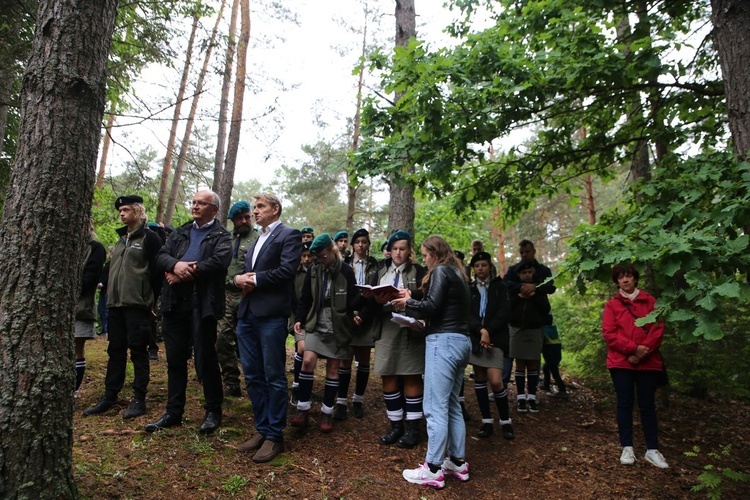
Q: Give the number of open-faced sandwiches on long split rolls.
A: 0